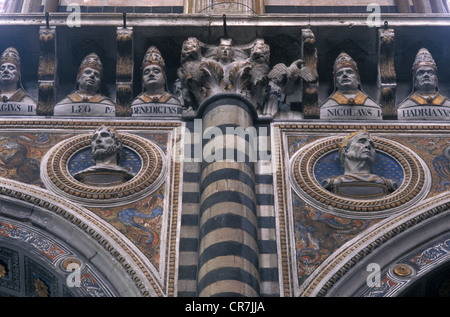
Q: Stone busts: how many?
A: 7